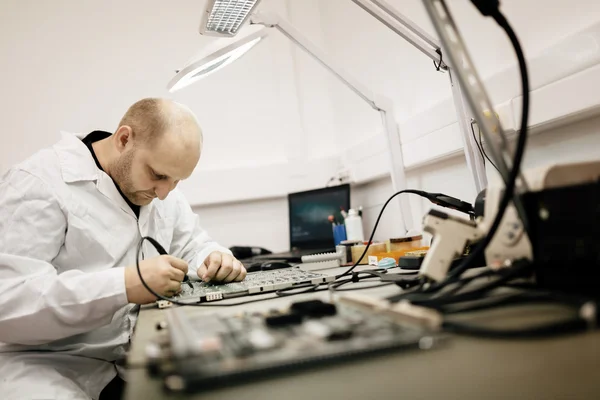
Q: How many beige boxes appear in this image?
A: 1